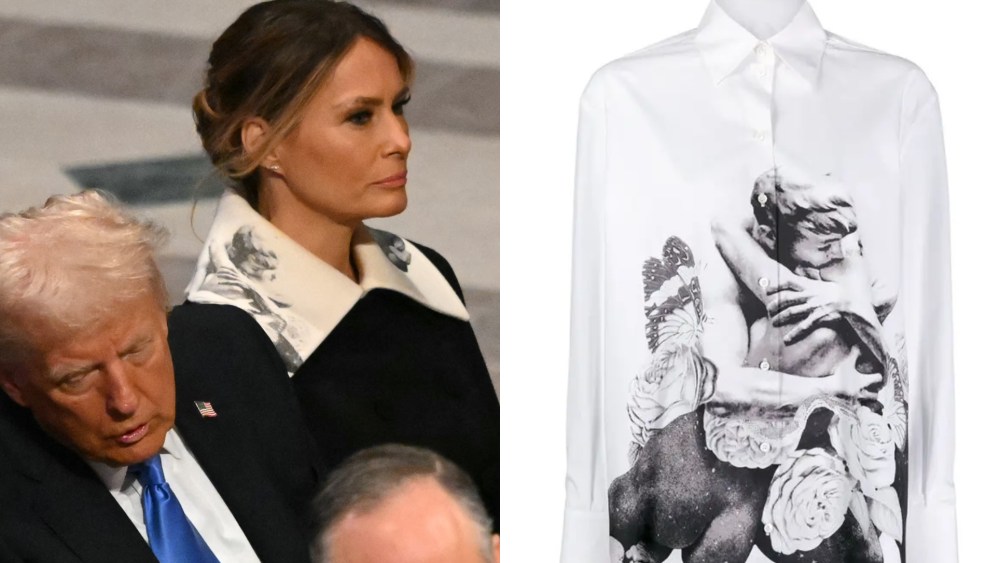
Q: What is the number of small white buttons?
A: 8